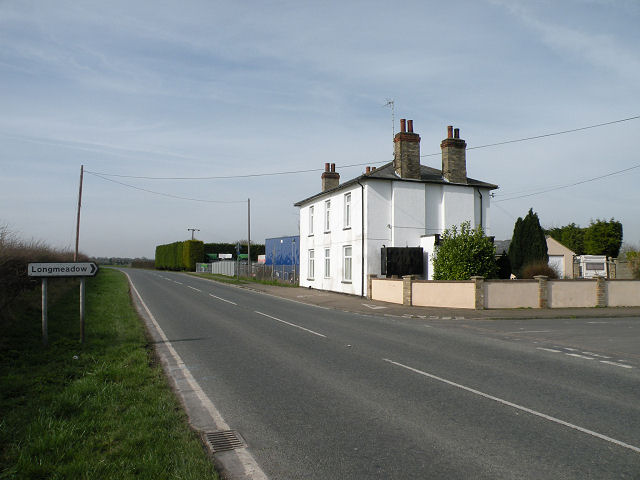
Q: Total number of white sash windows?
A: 6